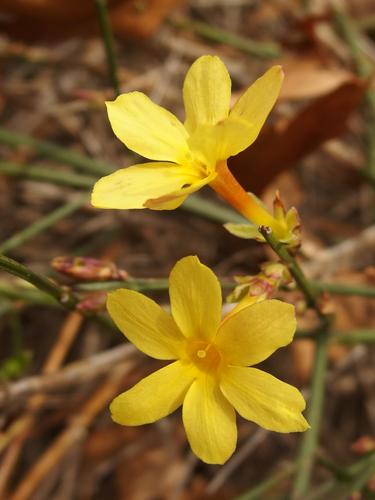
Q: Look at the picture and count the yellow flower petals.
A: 12